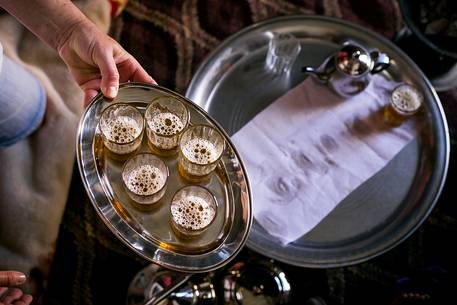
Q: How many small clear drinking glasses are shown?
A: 7